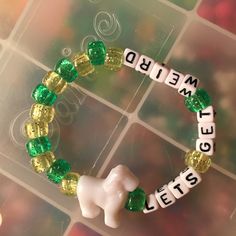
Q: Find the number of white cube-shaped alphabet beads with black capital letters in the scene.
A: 12